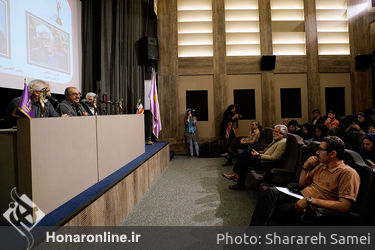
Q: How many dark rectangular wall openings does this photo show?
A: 4